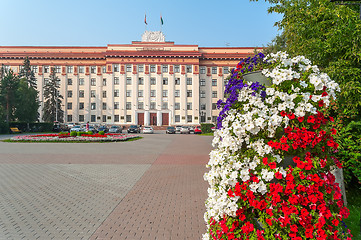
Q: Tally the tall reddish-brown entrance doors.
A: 3